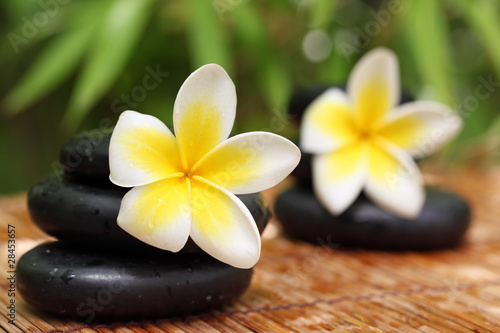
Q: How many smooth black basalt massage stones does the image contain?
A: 6